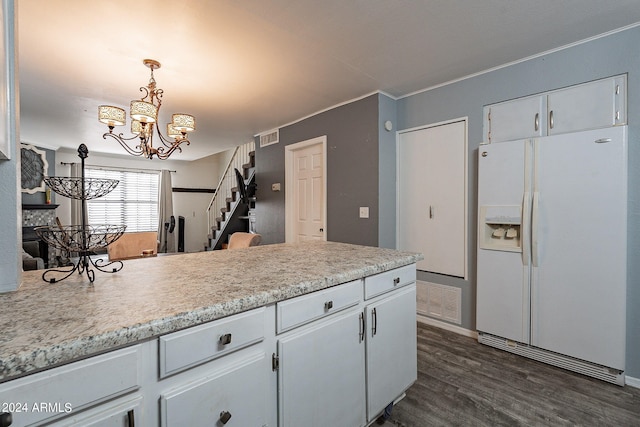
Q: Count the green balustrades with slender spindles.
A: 0